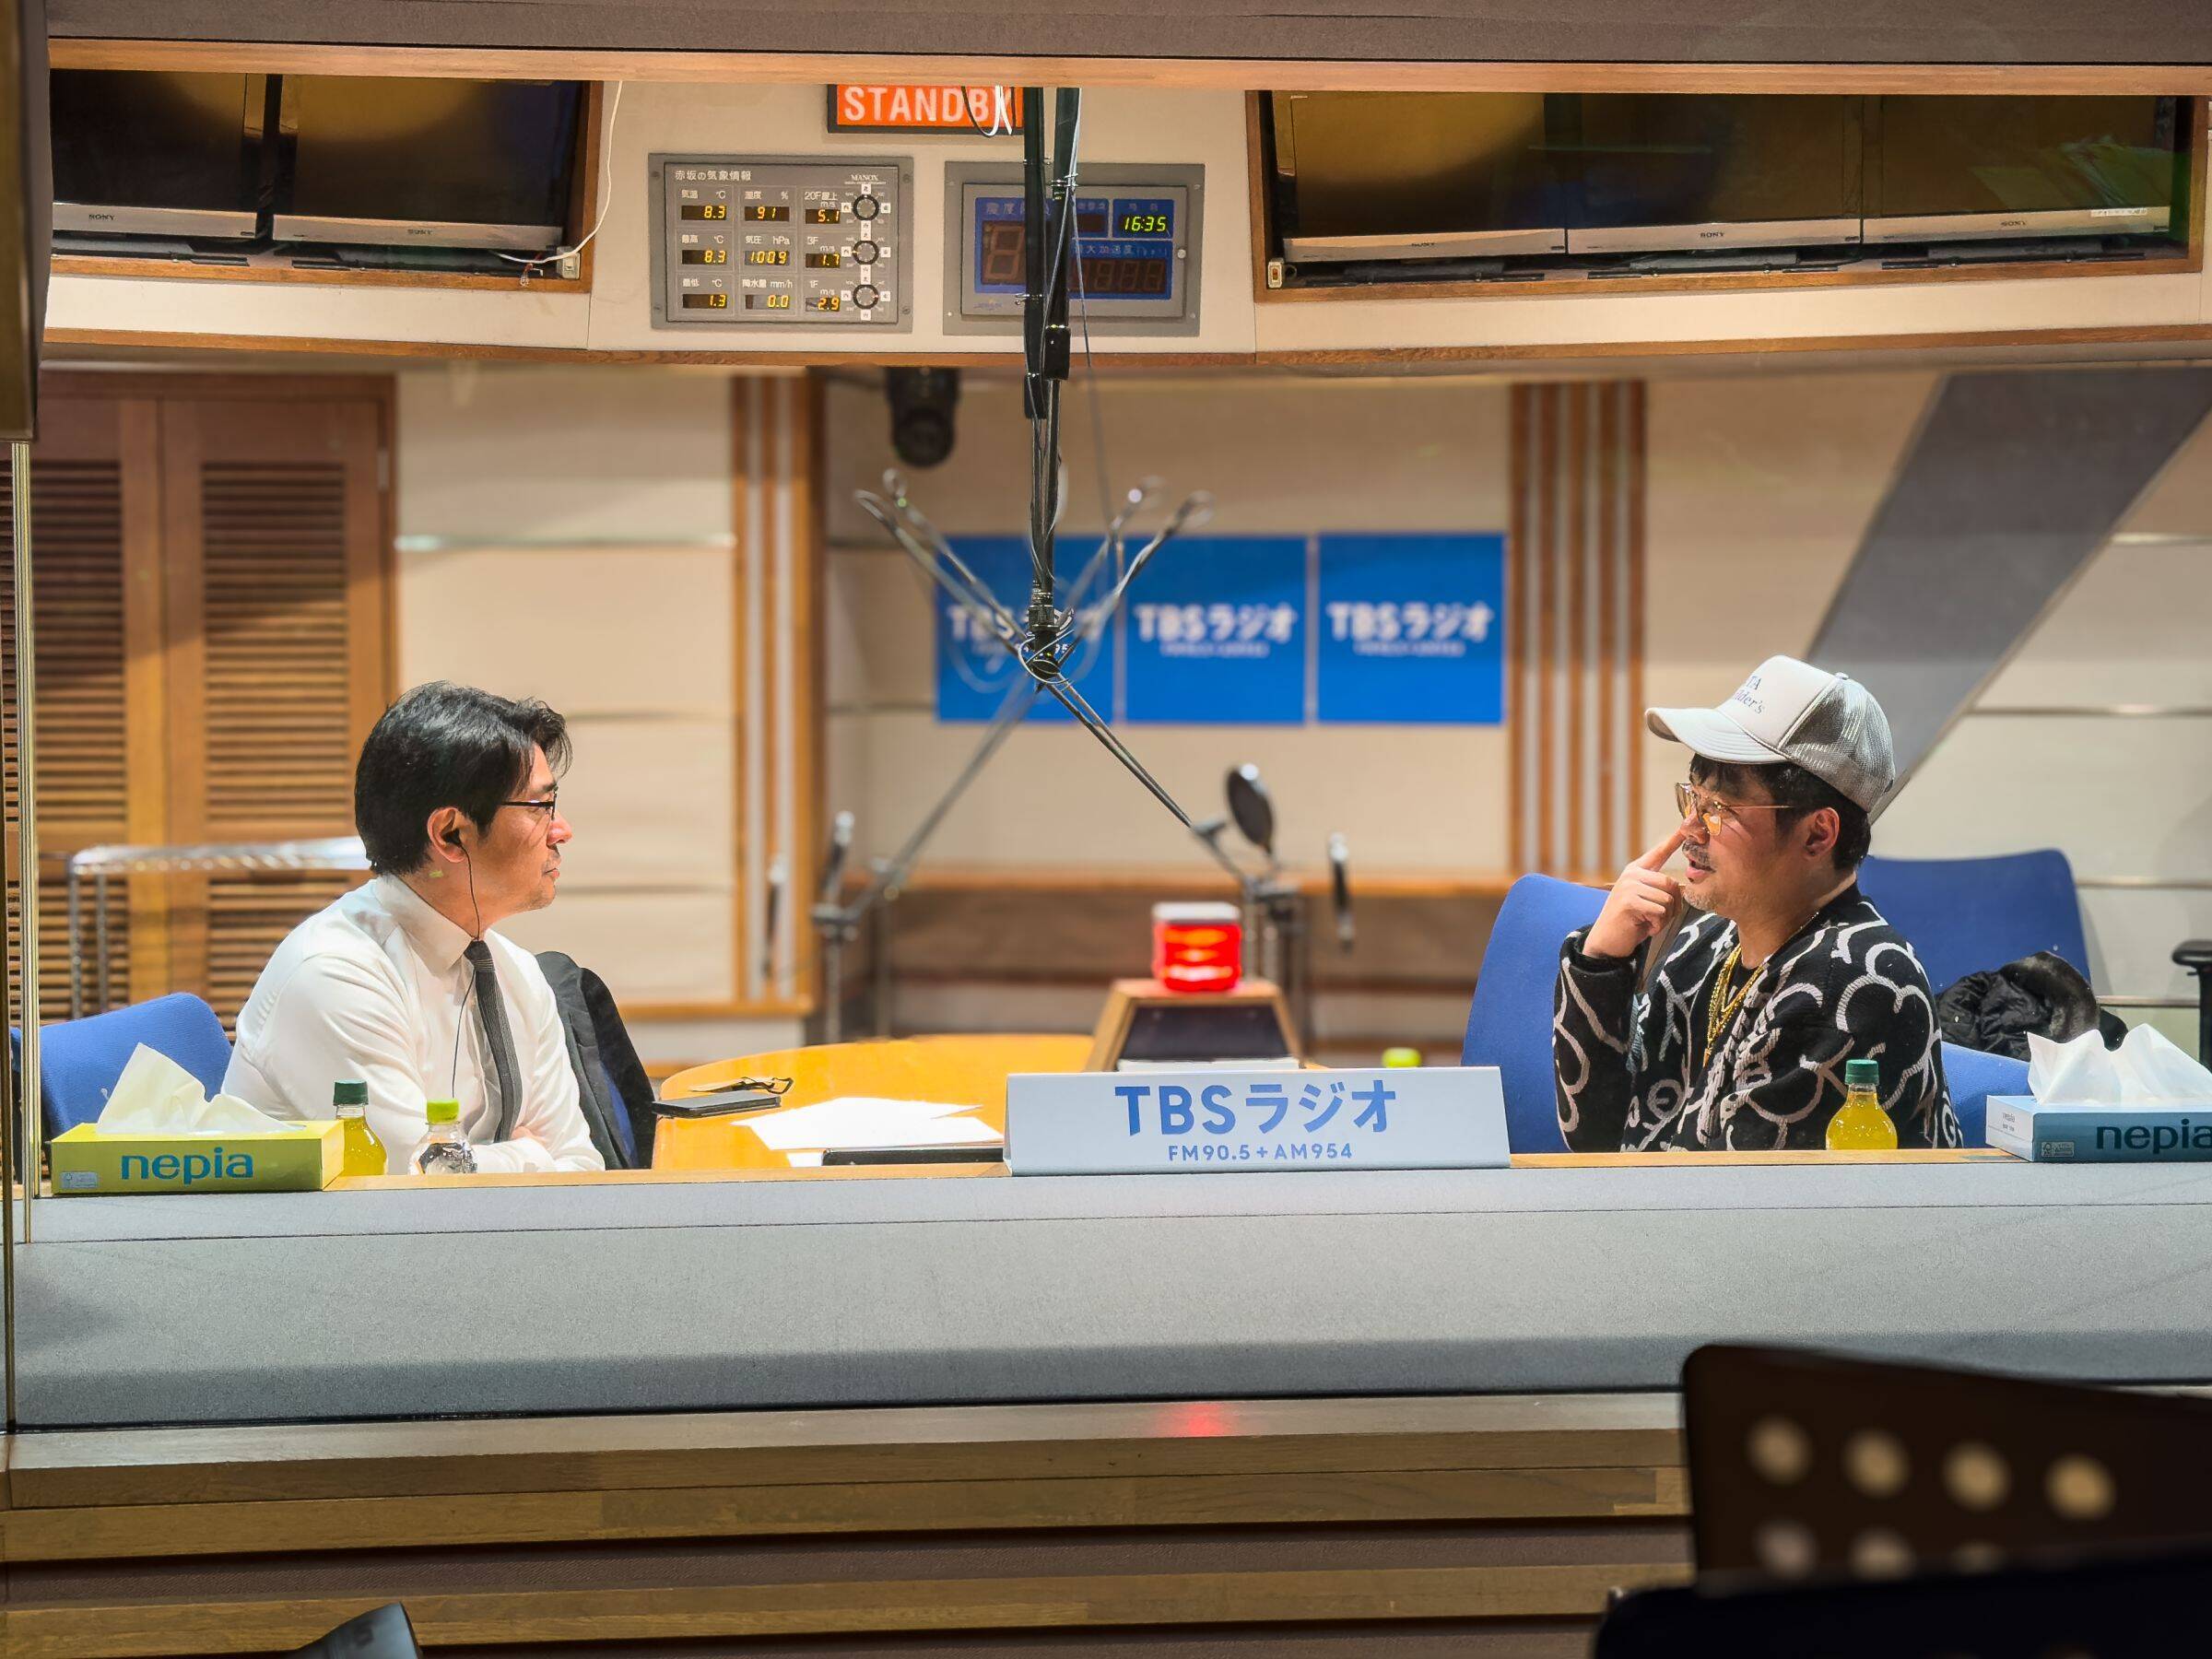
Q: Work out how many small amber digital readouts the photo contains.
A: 9